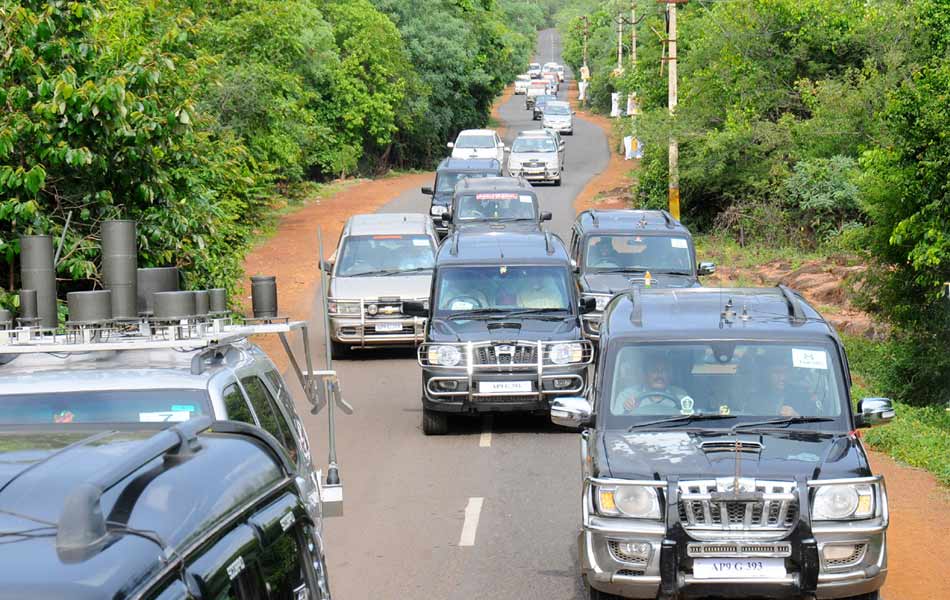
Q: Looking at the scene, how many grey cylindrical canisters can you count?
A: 10